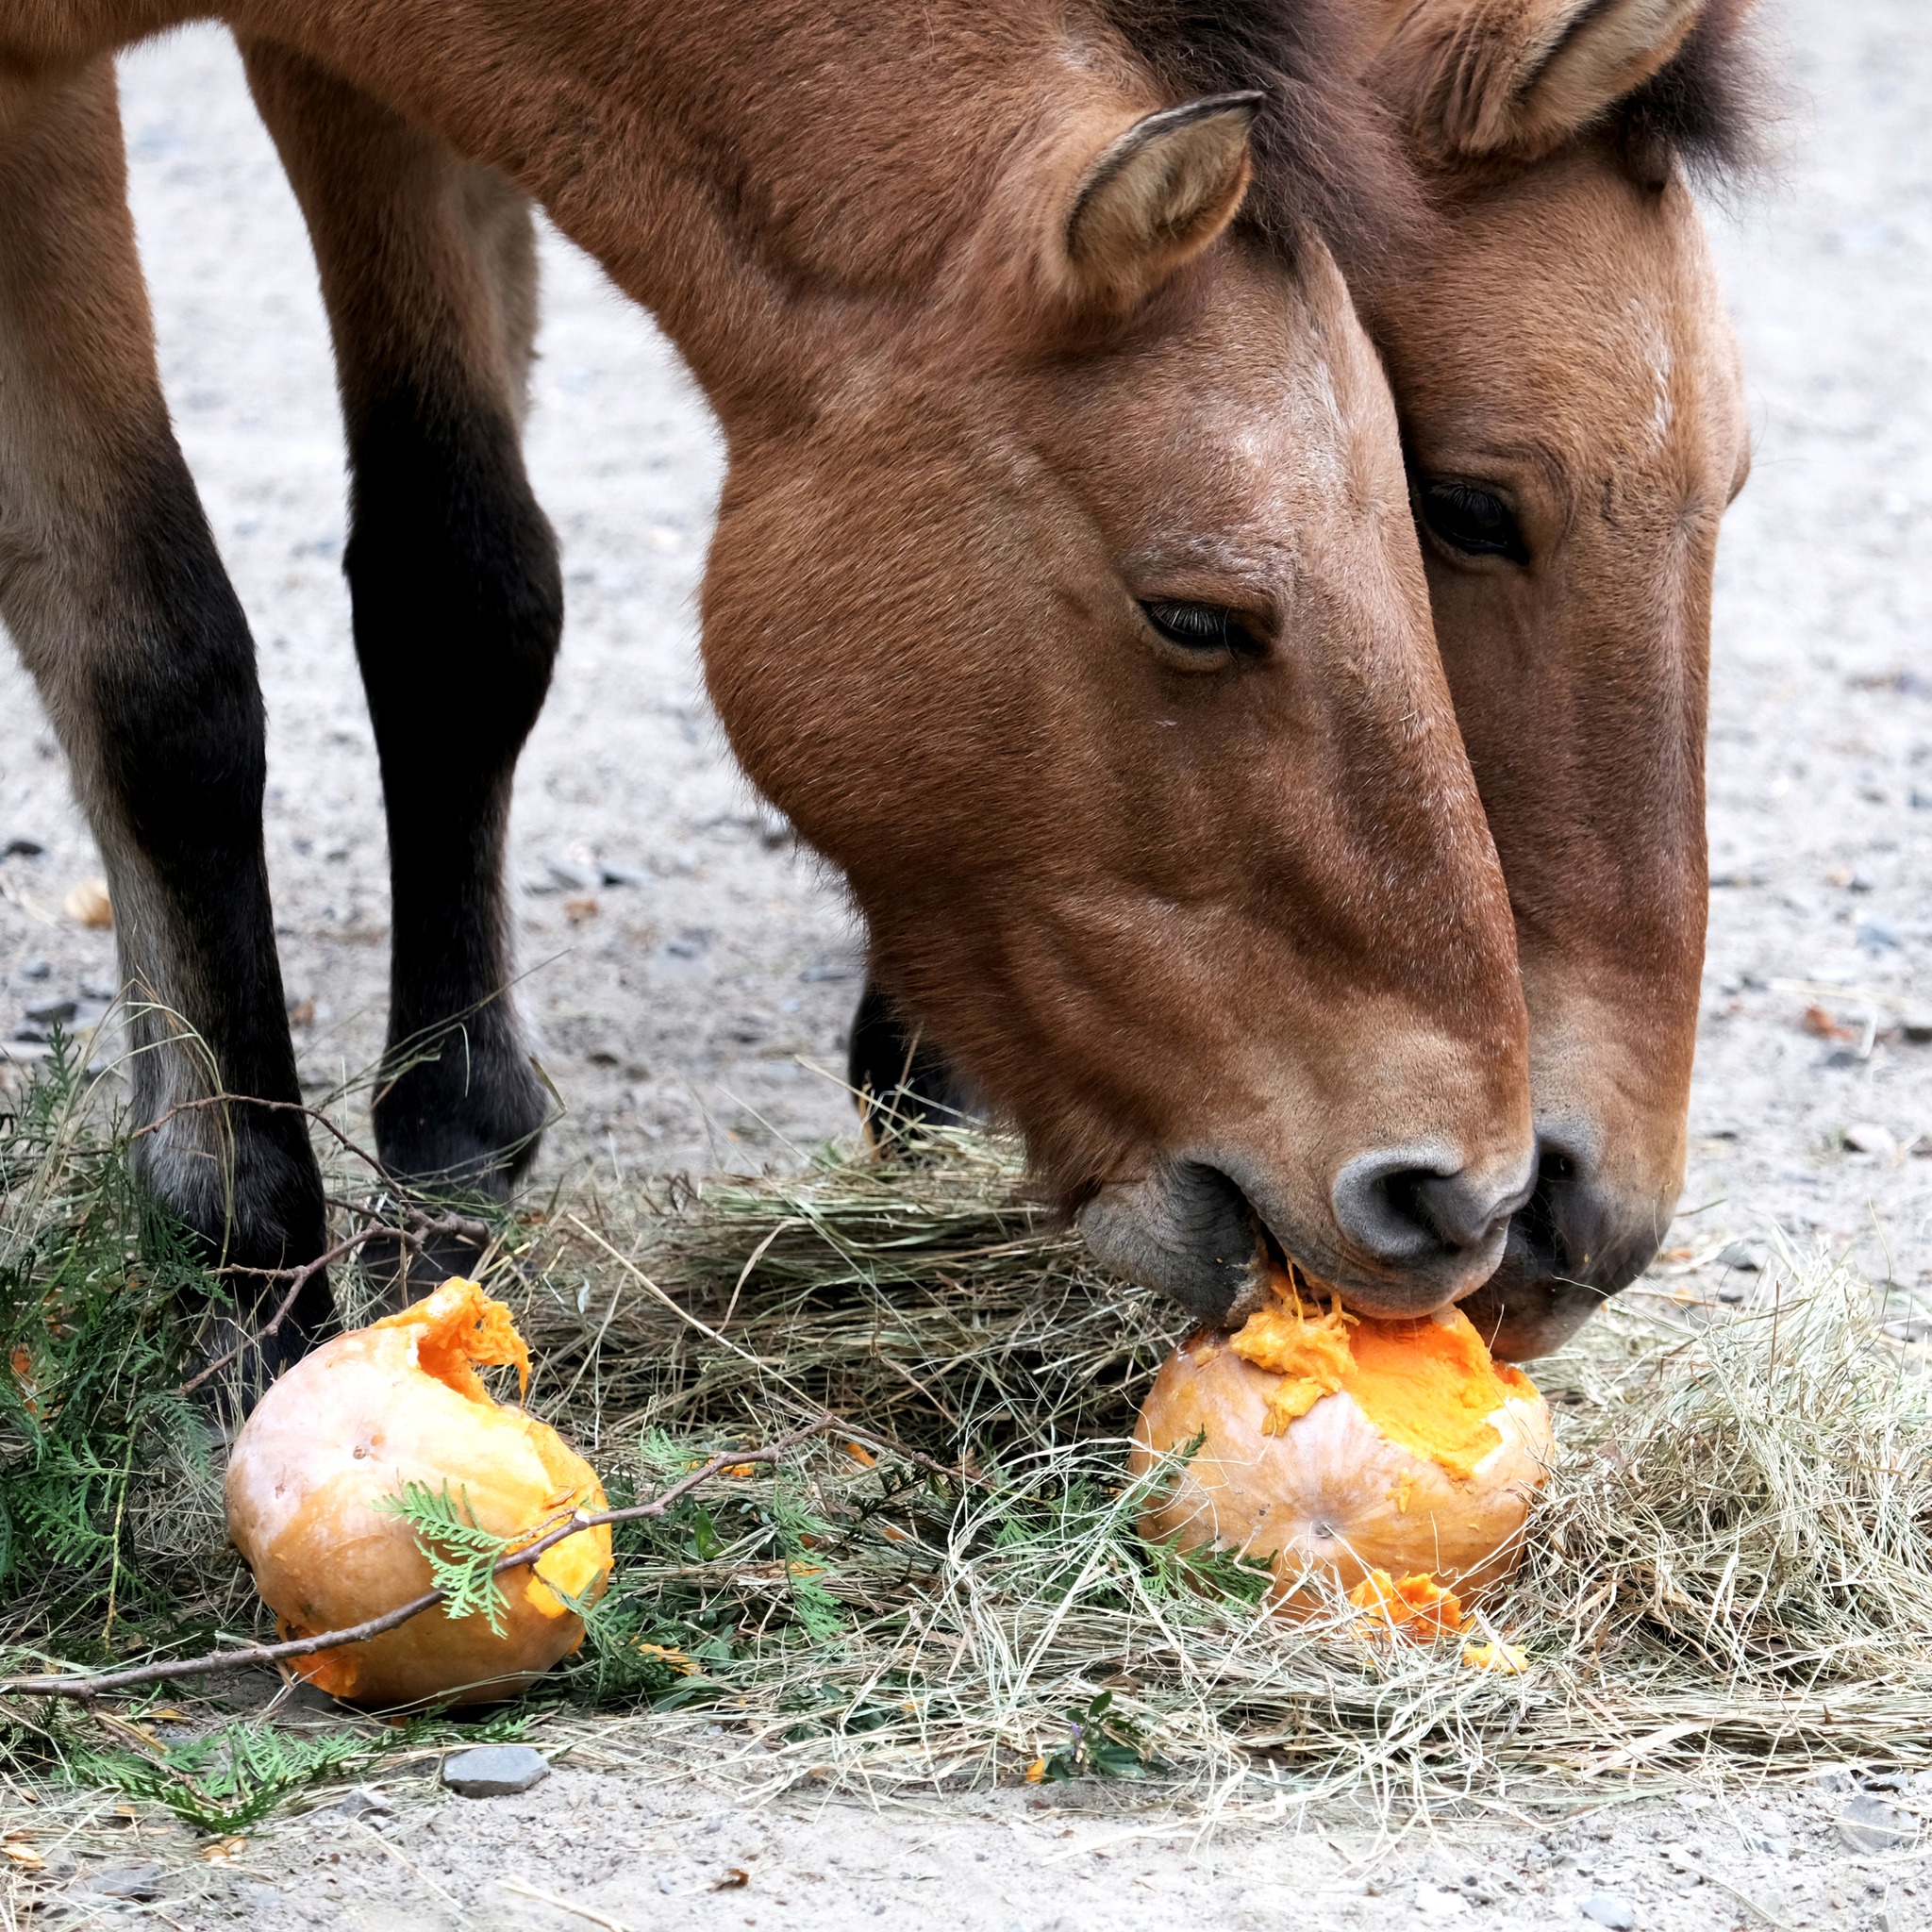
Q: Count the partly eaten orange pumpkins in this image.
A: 2